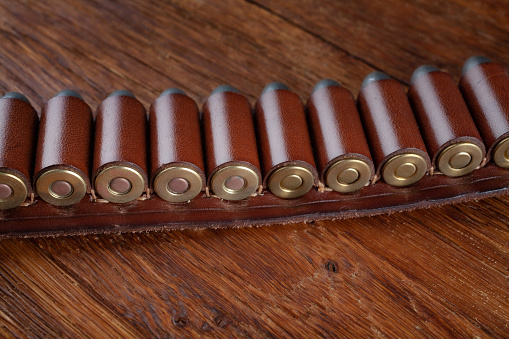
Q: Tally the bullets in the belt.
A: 10